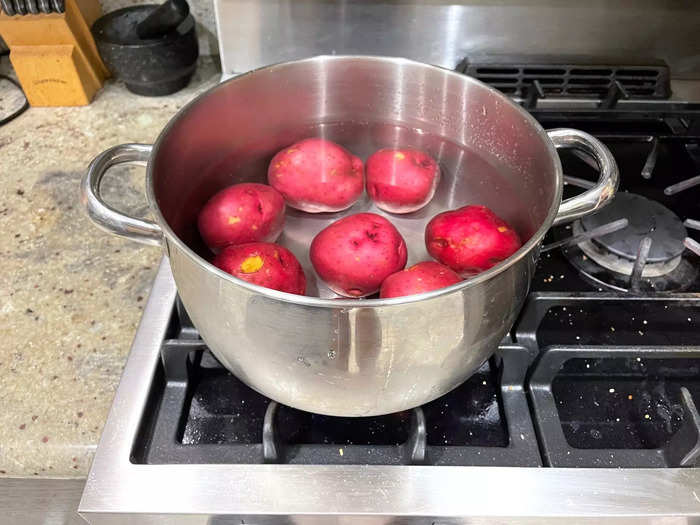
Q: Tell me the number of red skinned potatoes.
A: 7